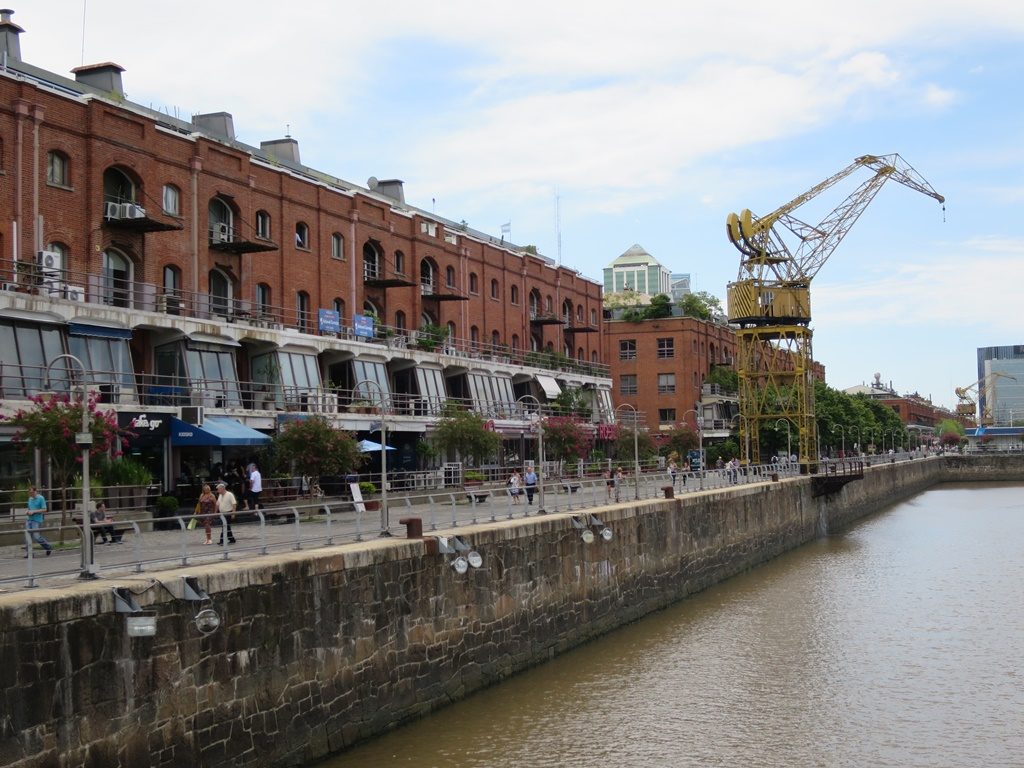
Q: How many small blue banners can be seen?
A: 2